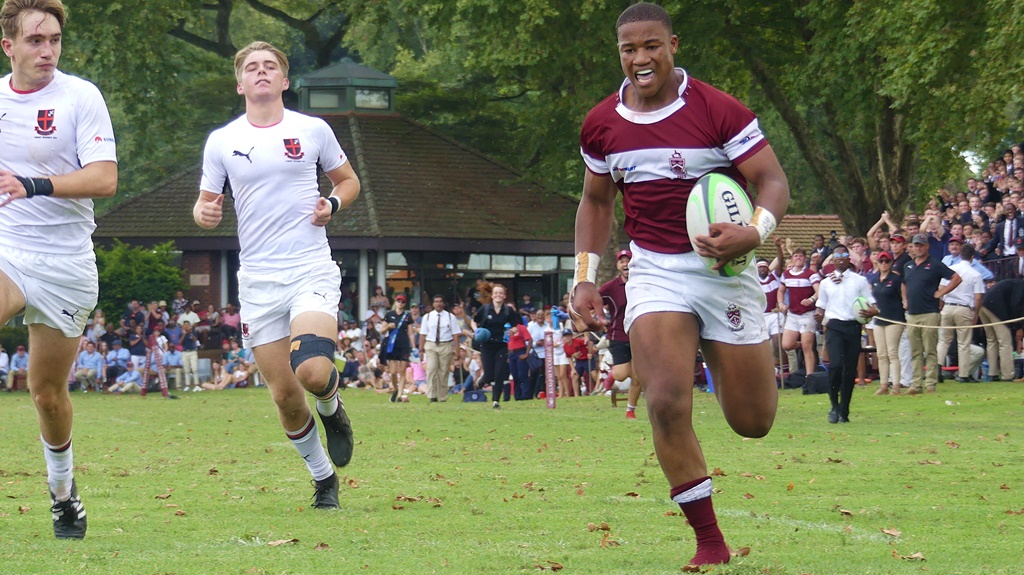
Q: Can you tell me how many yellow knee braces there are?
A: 0